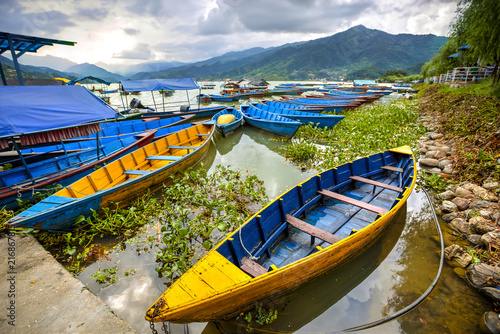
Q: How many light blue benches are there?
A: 4